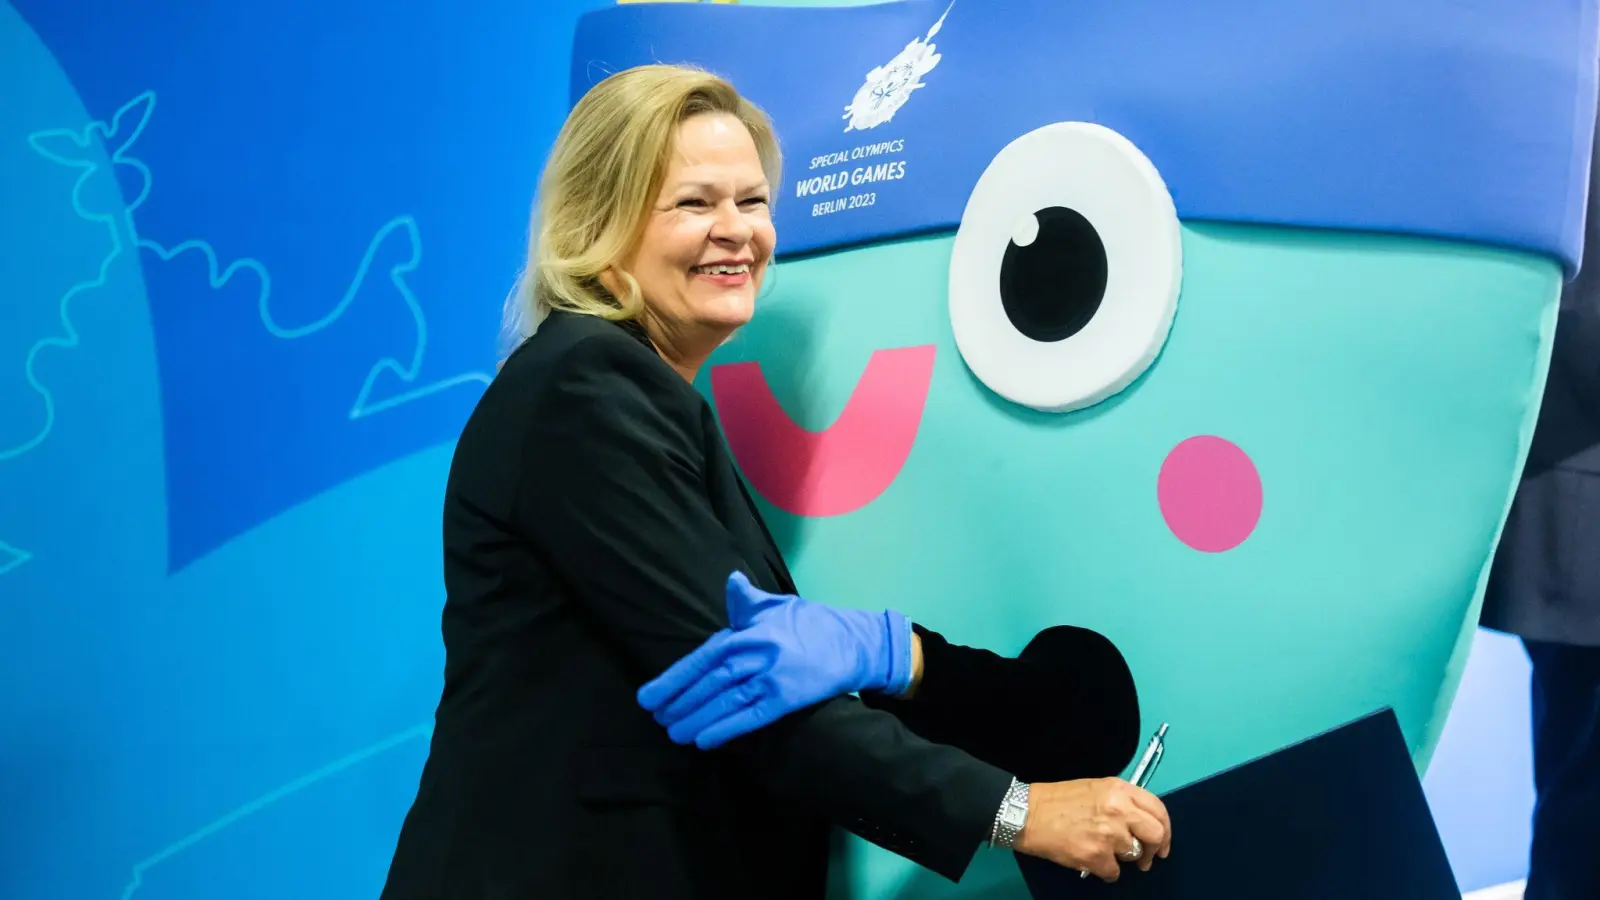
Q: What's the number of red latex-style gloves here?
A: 0